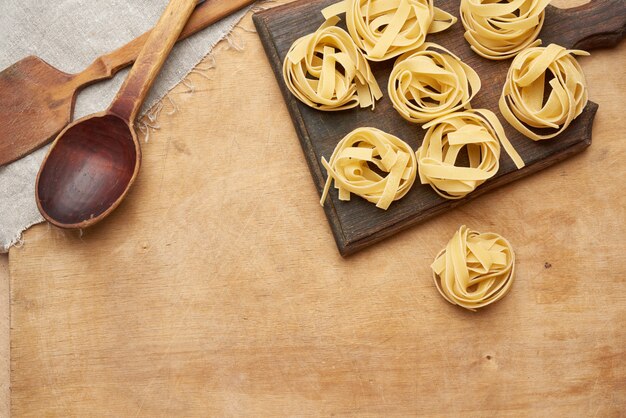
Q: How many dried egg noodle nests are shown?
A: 8